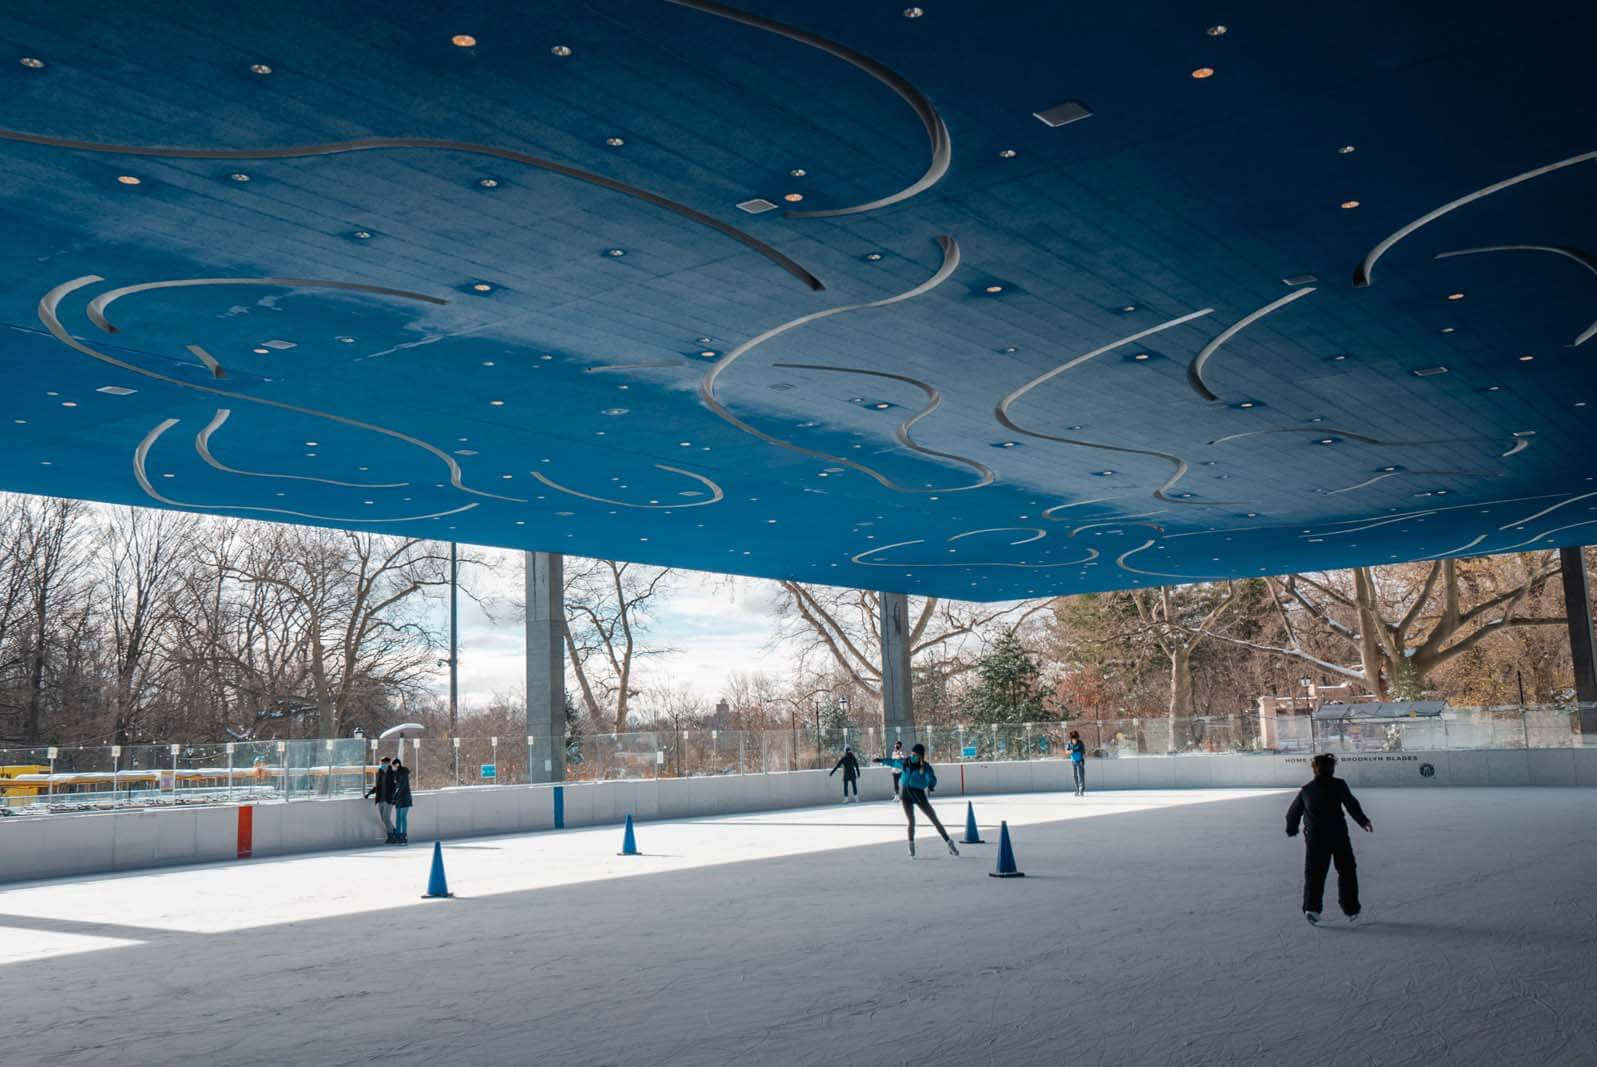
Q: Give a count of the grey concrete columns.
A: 3